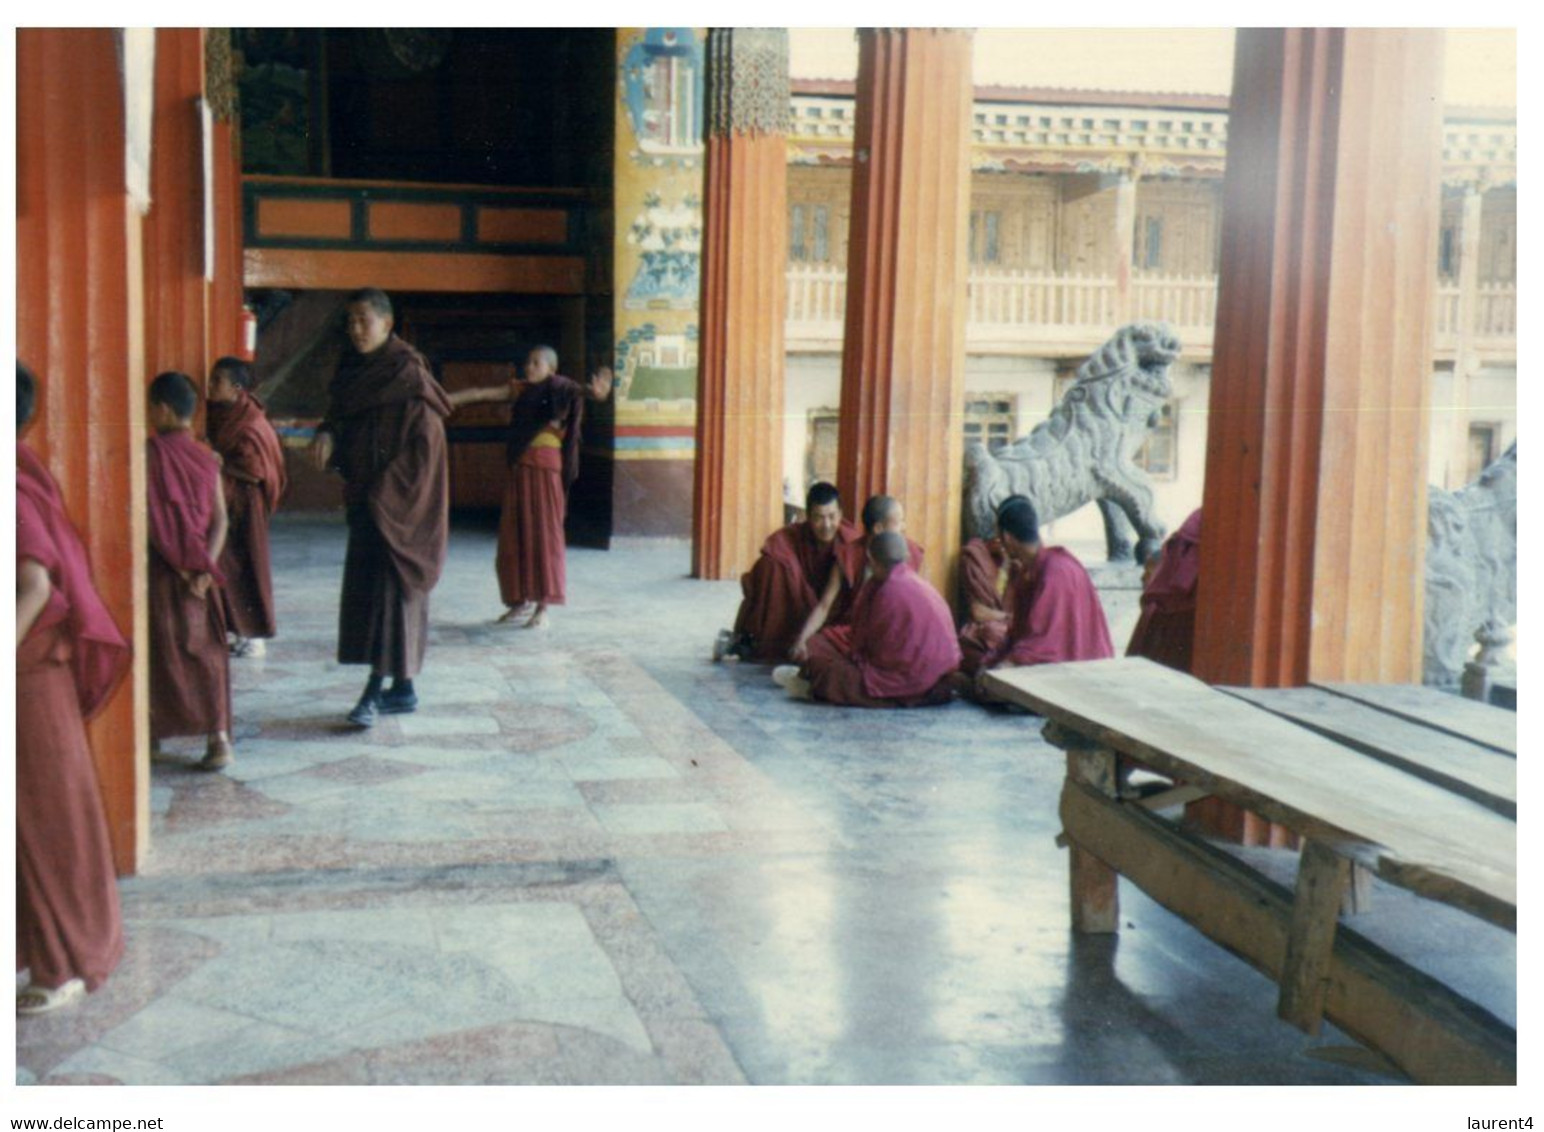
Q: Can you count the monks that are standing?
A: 5